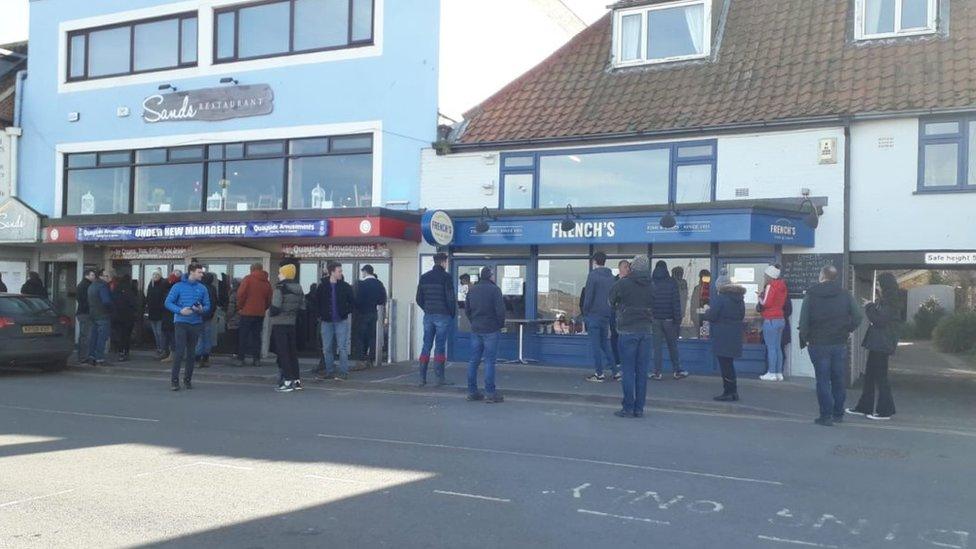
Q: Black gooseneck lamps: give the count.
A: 4